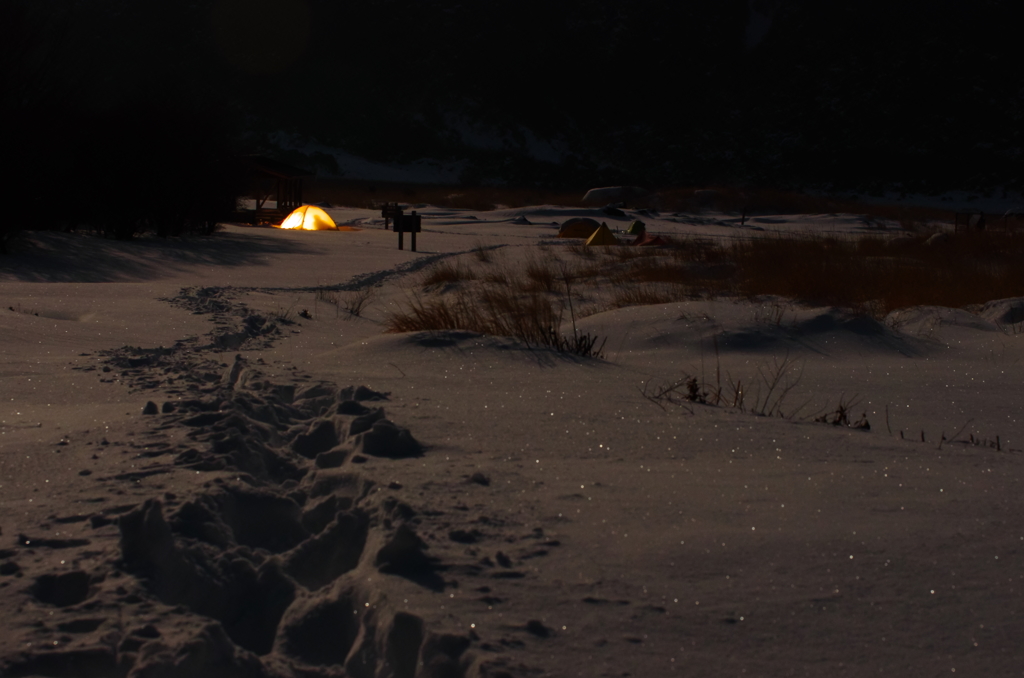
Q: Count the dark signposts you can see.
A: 2